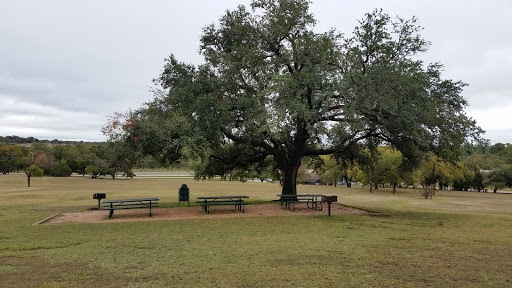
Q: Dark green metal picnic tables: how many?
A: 3